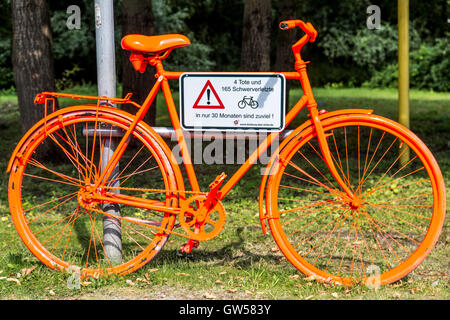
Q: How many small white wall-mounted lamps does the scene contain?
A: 0